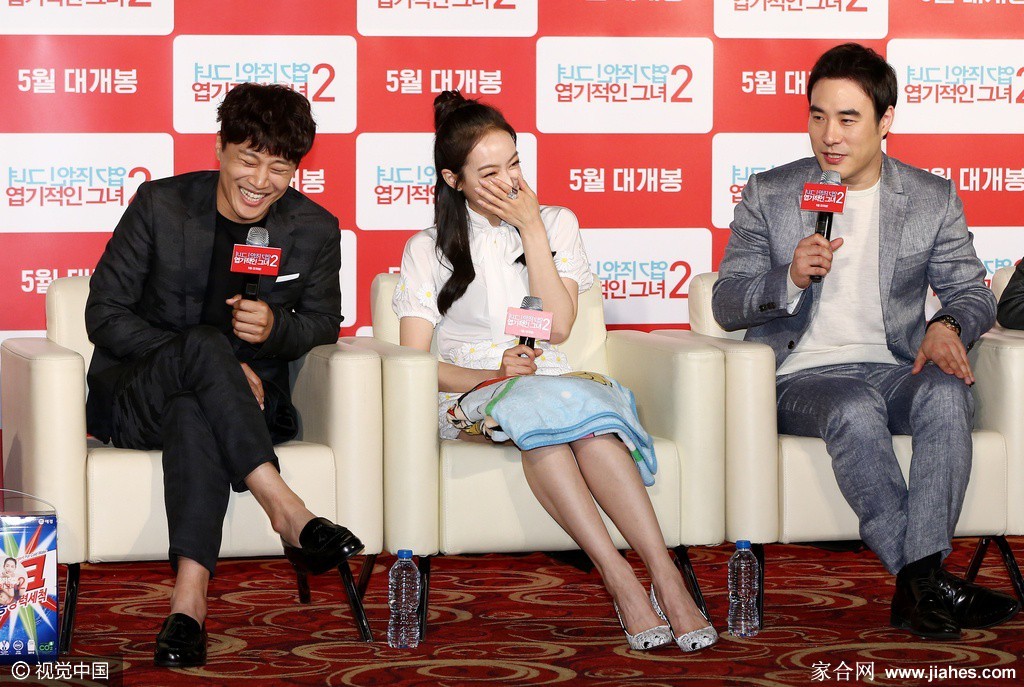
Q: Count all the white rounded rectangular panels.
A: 12